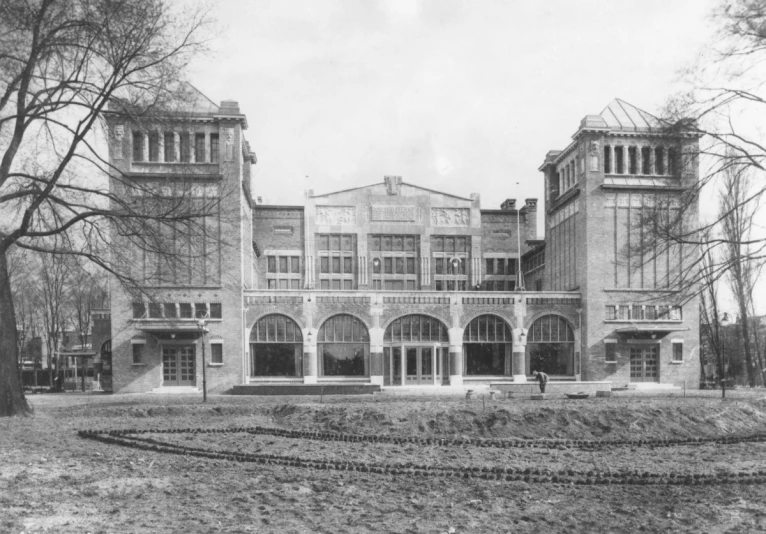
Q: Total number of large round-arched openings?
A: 5